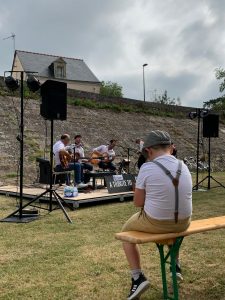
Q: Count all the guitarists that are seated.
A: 3